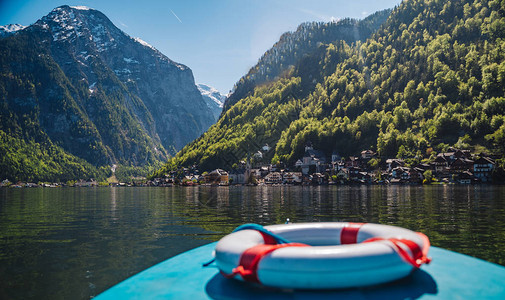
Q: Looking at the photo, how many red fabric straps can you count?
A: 4